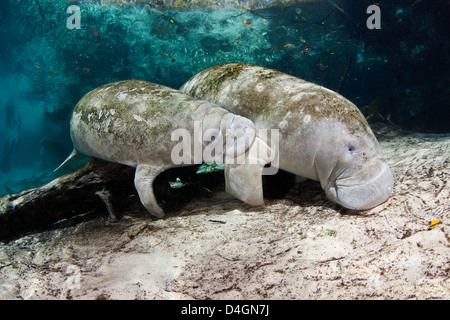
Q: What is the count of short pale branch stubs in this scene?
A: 1